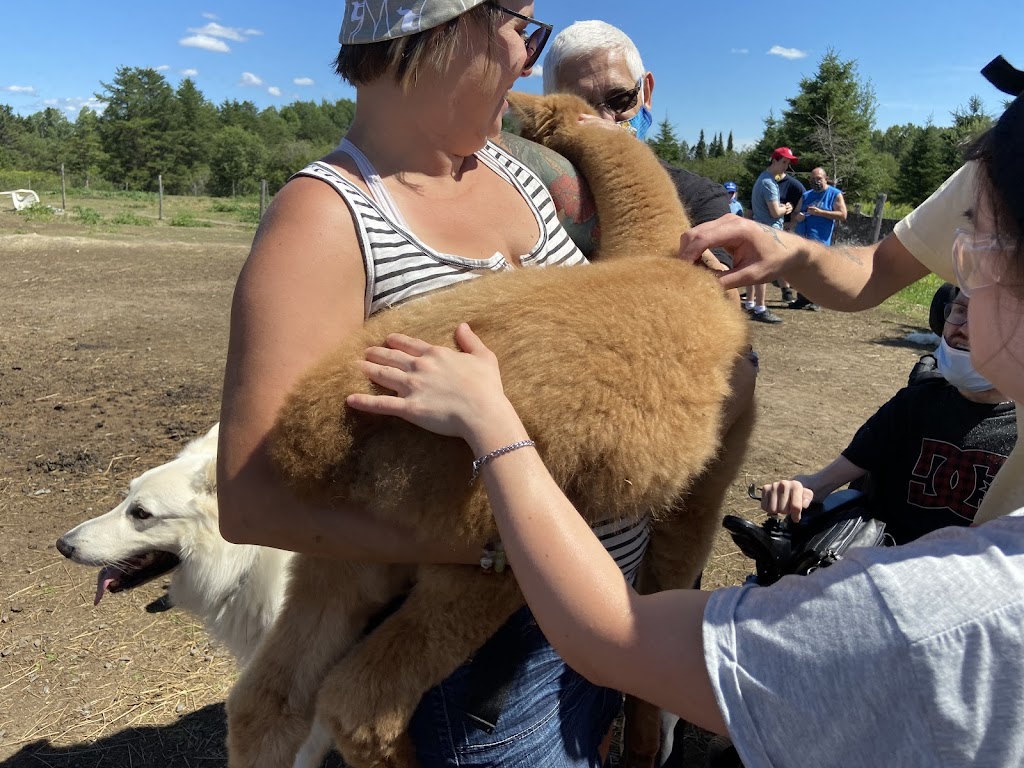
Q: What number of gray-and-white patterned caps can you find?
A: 1